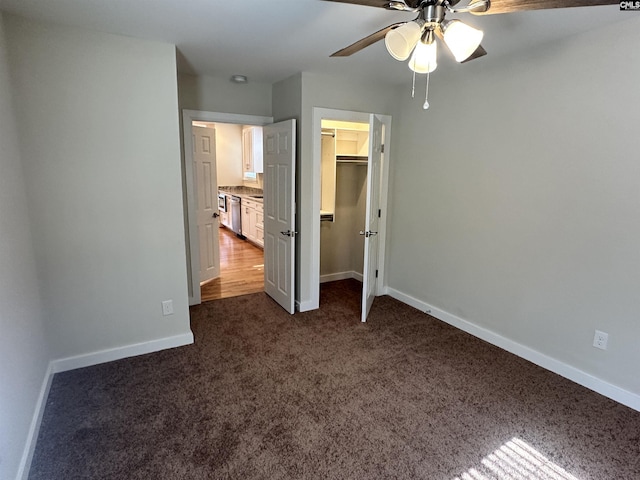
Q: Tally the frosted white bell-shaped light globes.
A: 3